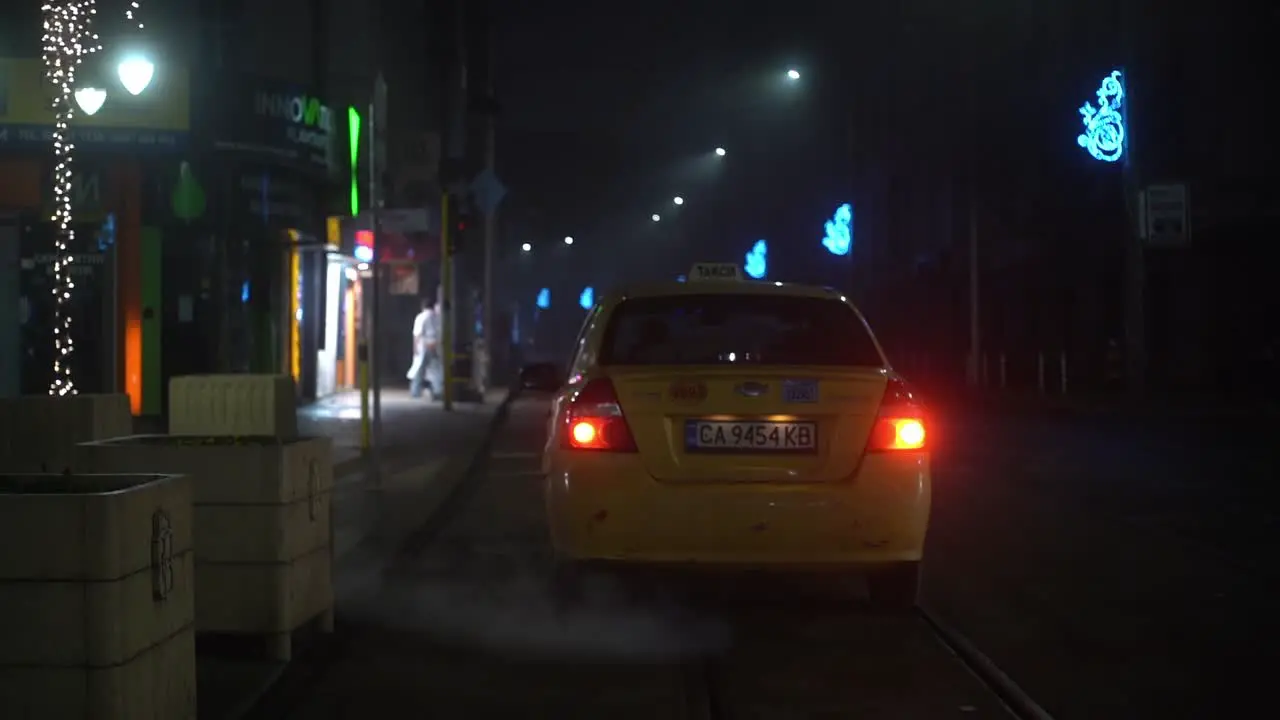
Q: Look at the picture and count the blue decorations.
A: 5